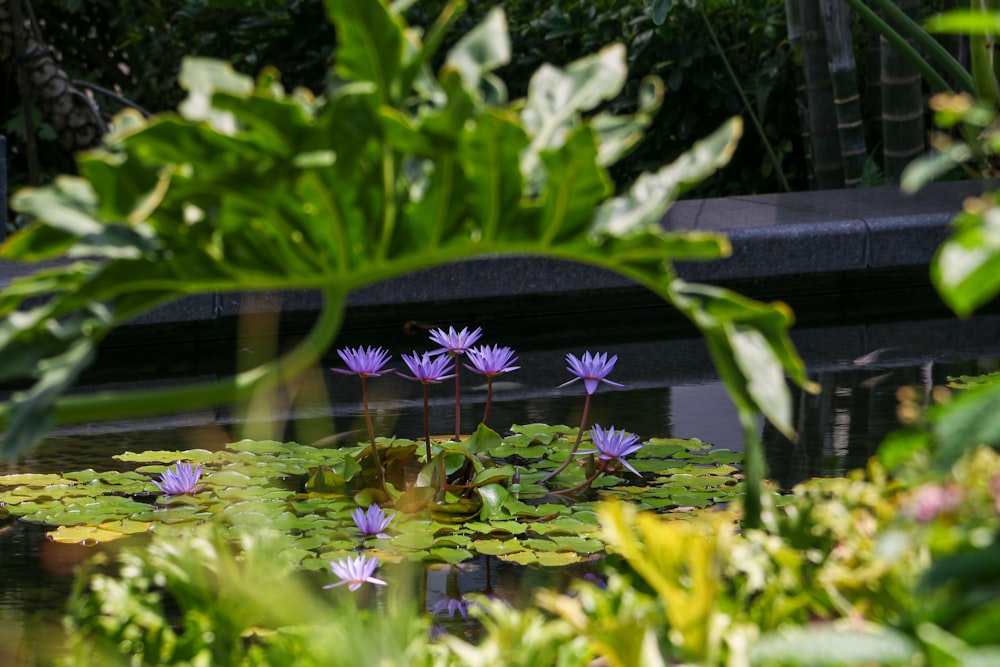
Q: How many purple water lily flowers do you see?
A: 9